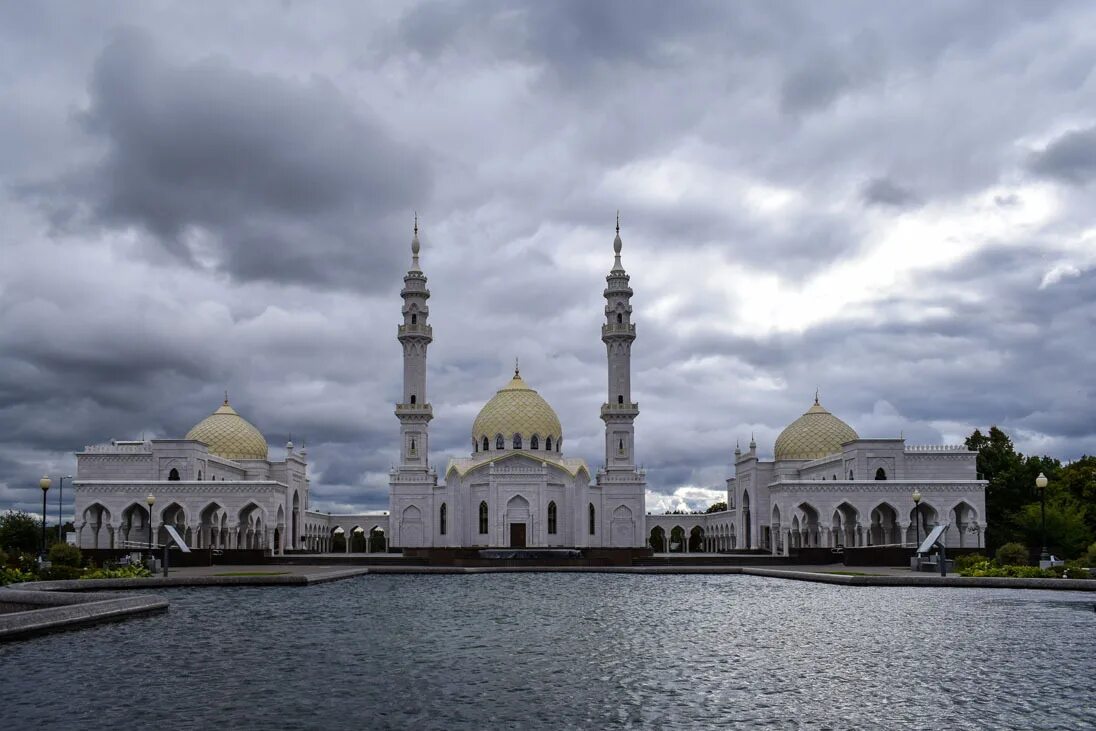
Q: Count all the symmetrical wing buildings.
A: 2